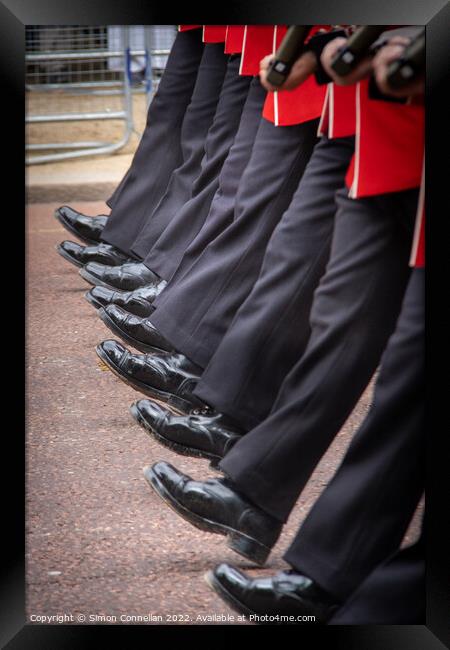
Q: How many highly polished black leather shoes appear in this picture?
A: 9